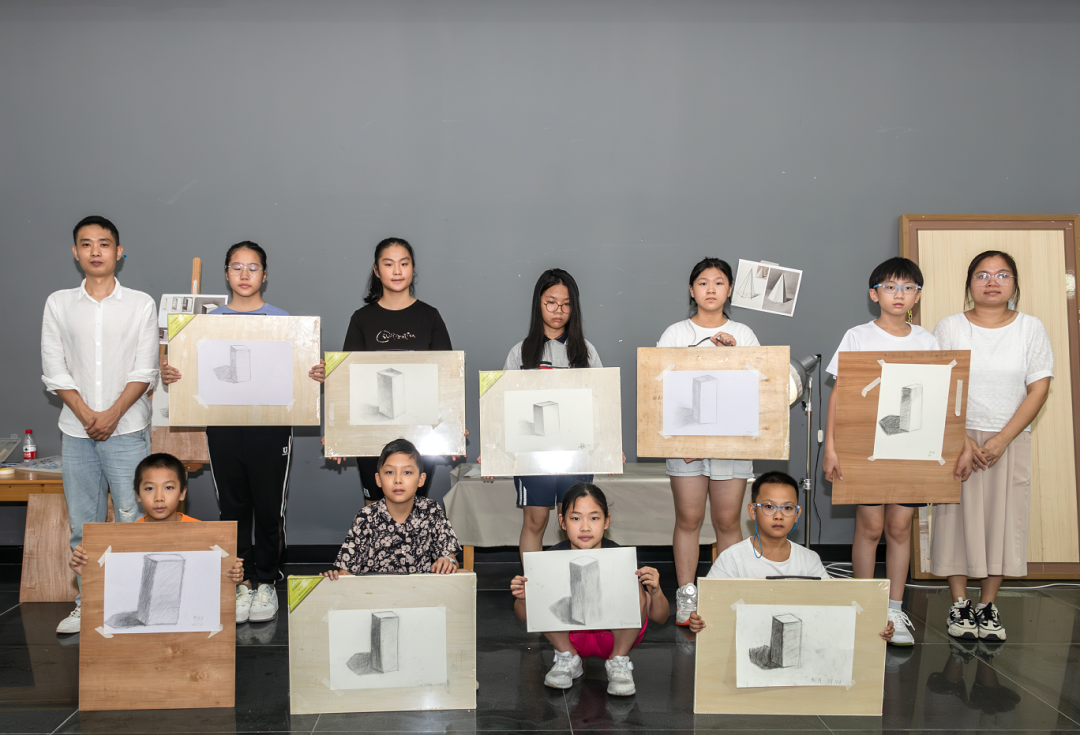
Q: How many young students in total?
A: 9